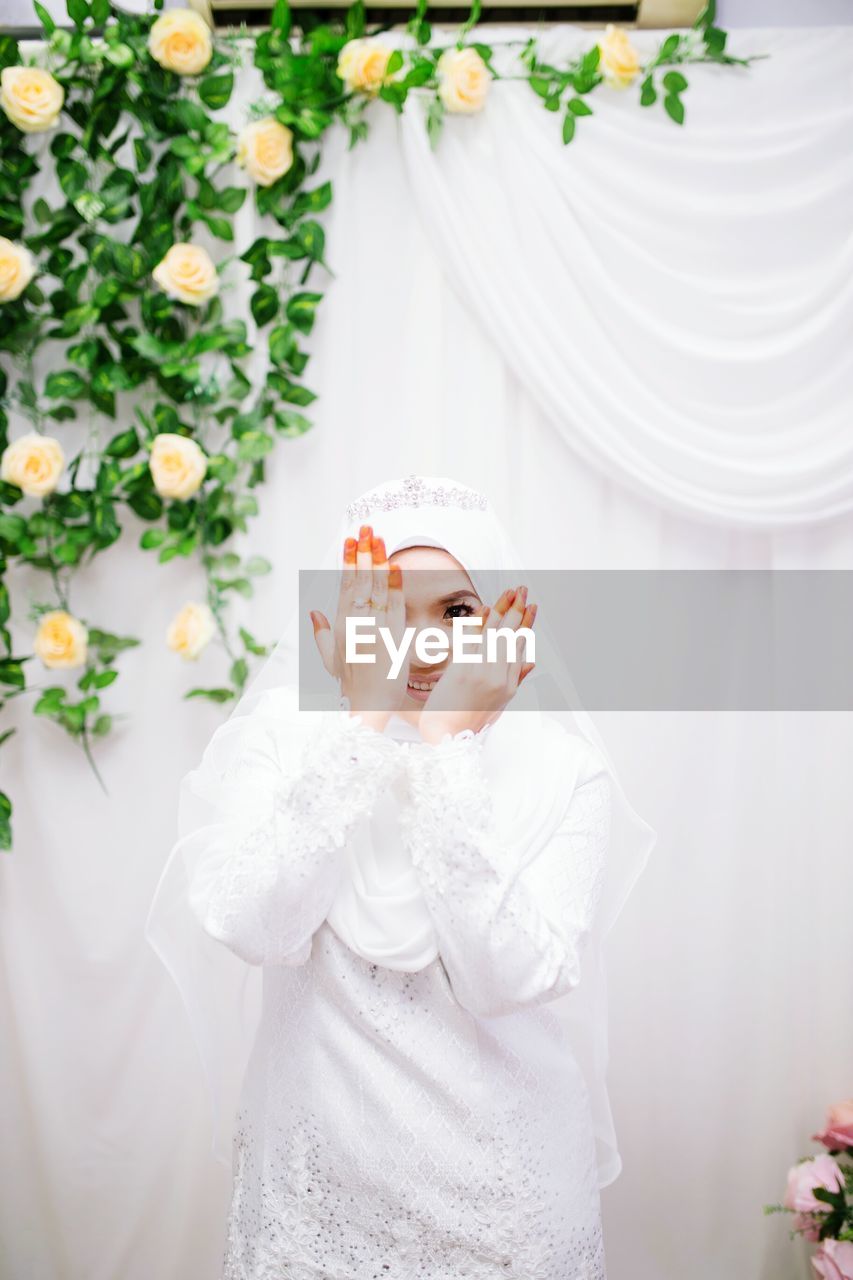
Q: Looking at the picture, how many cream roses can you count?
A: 12